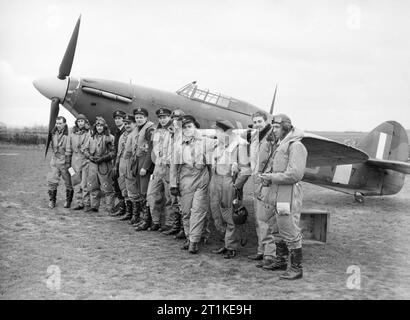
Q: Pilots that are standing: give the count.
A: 12